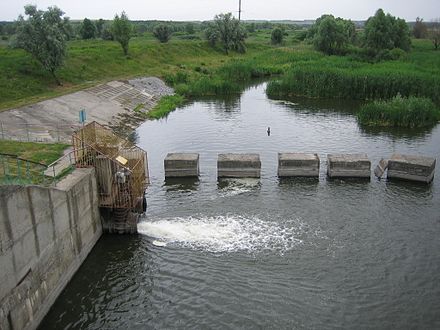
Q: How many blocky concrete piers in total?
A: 5